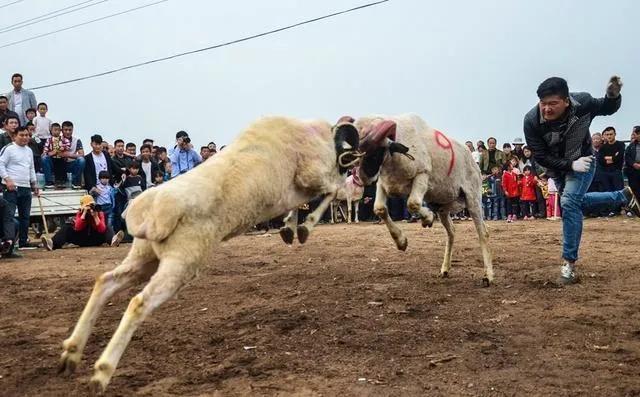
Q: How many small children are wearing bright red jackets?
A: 2